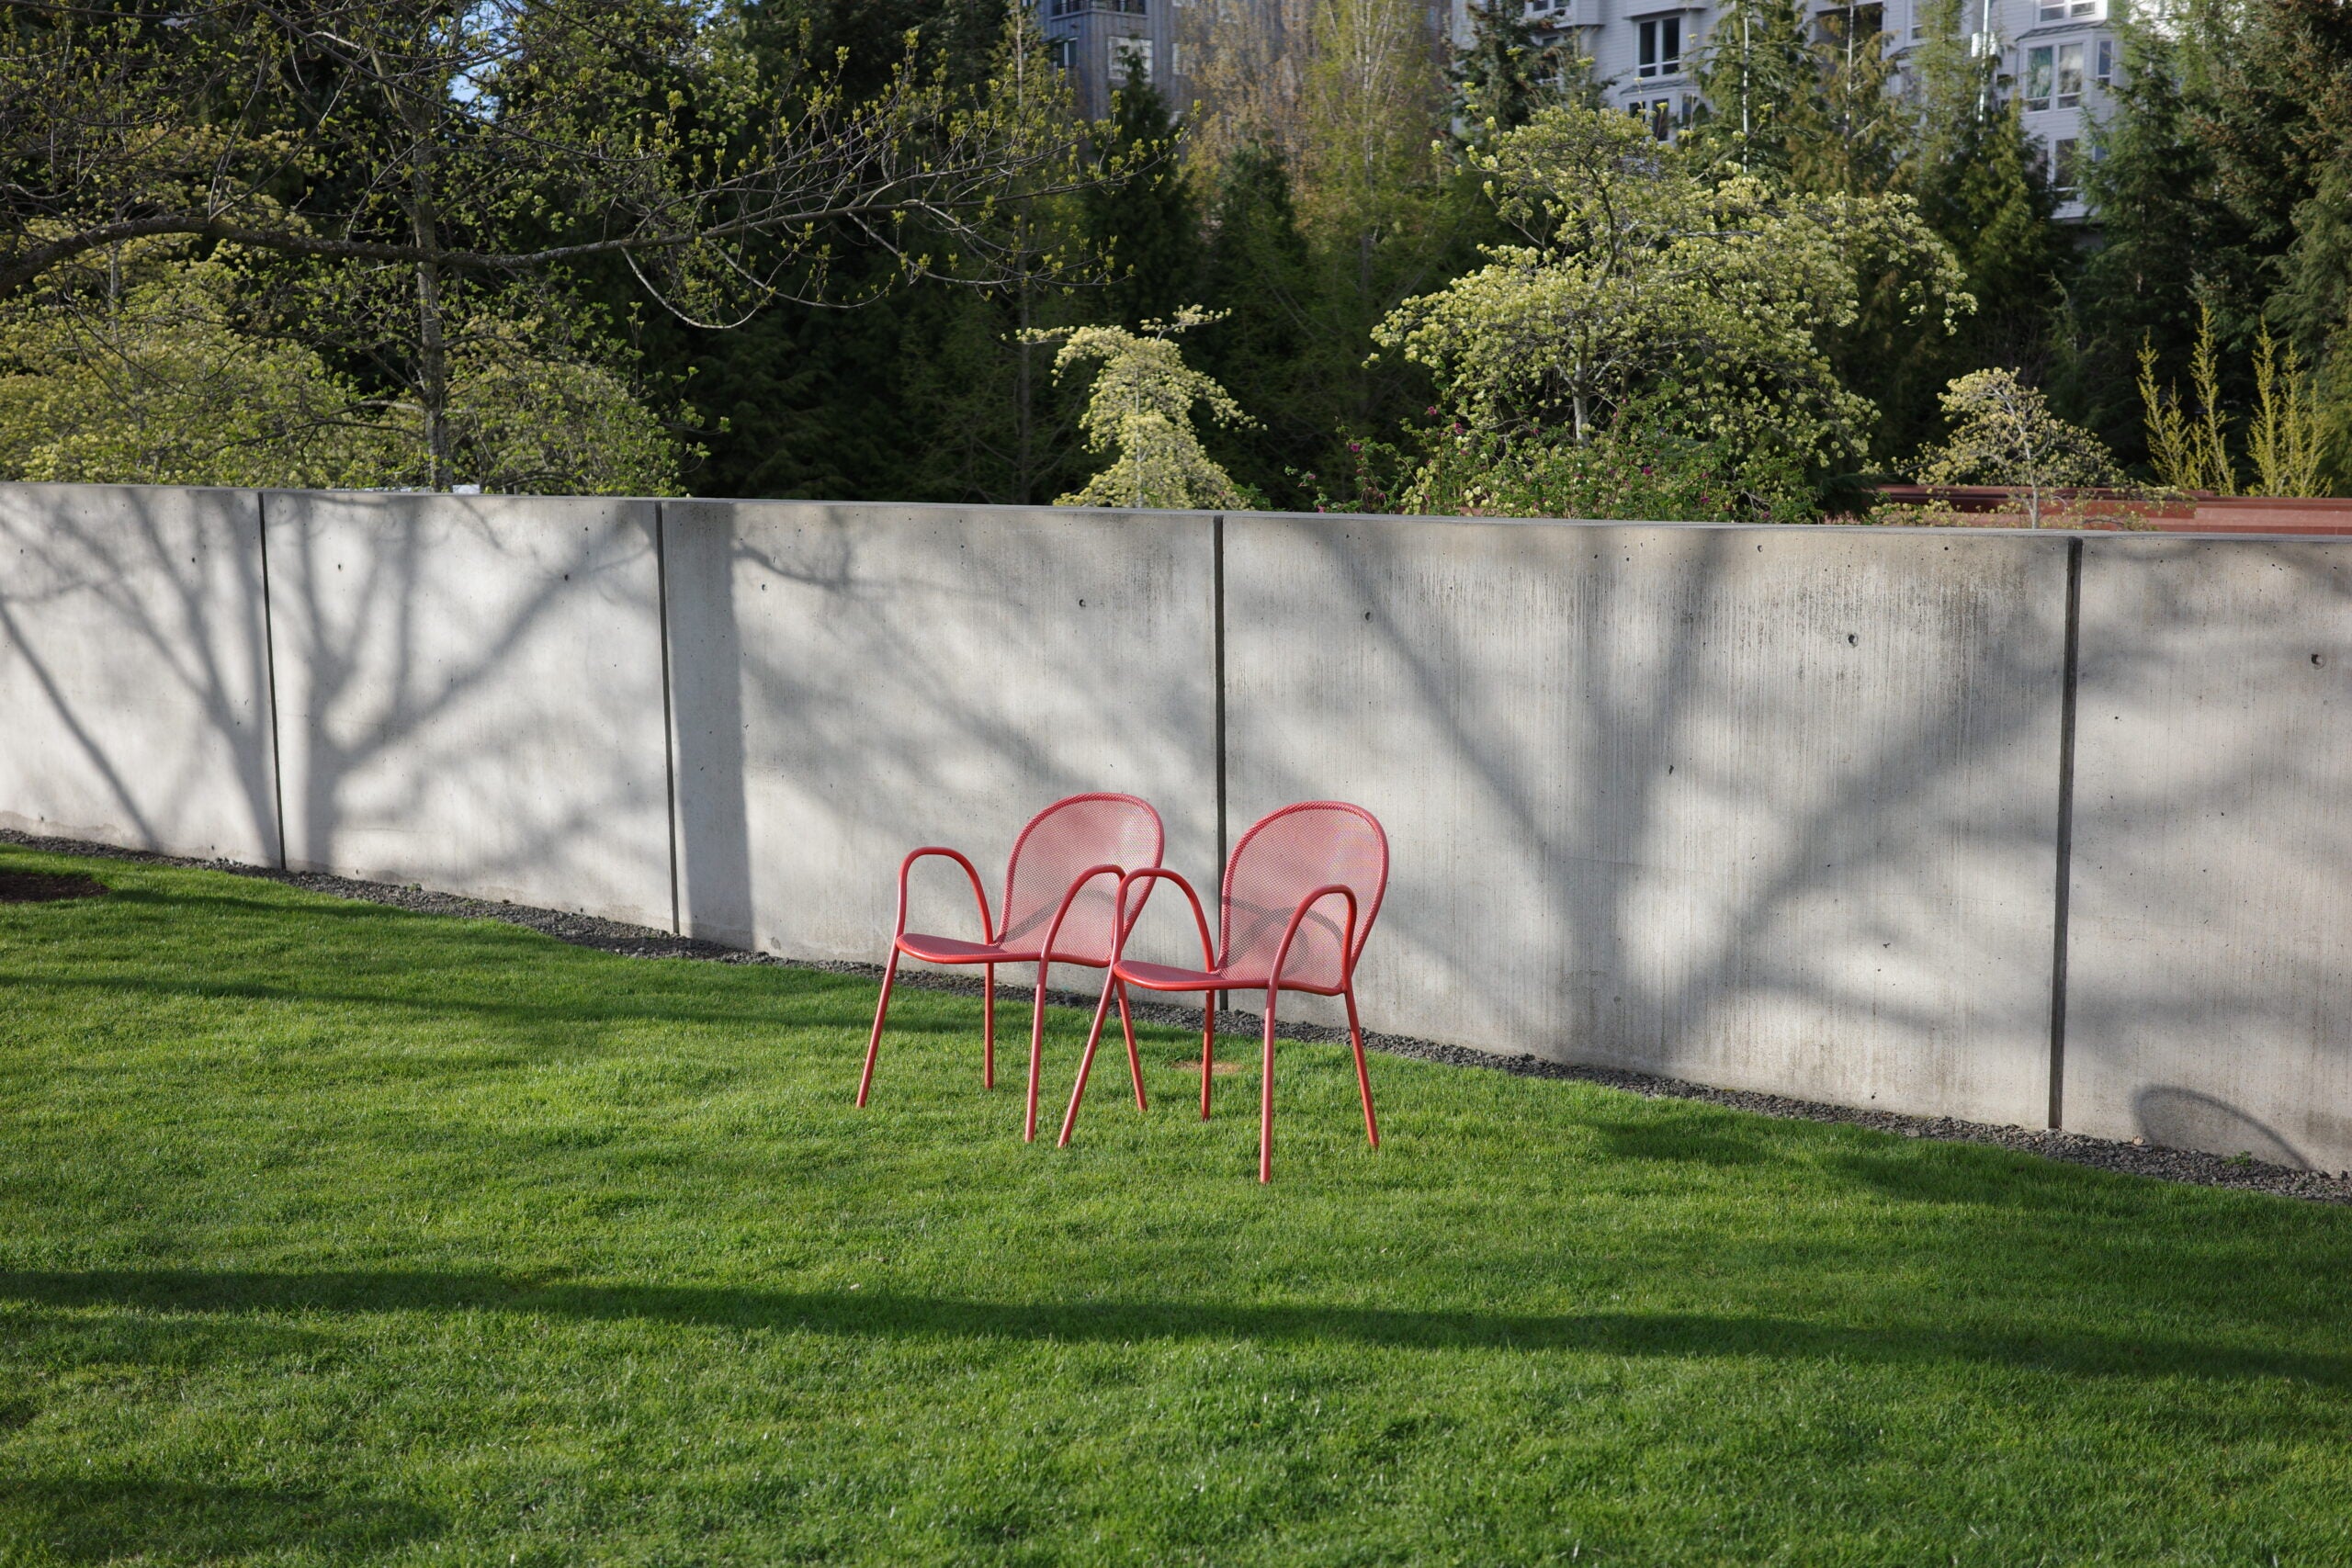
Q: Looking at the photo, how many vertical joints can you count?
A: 4